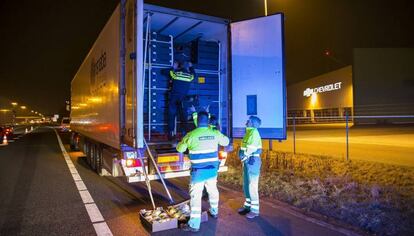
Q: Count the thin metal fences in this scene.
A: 1